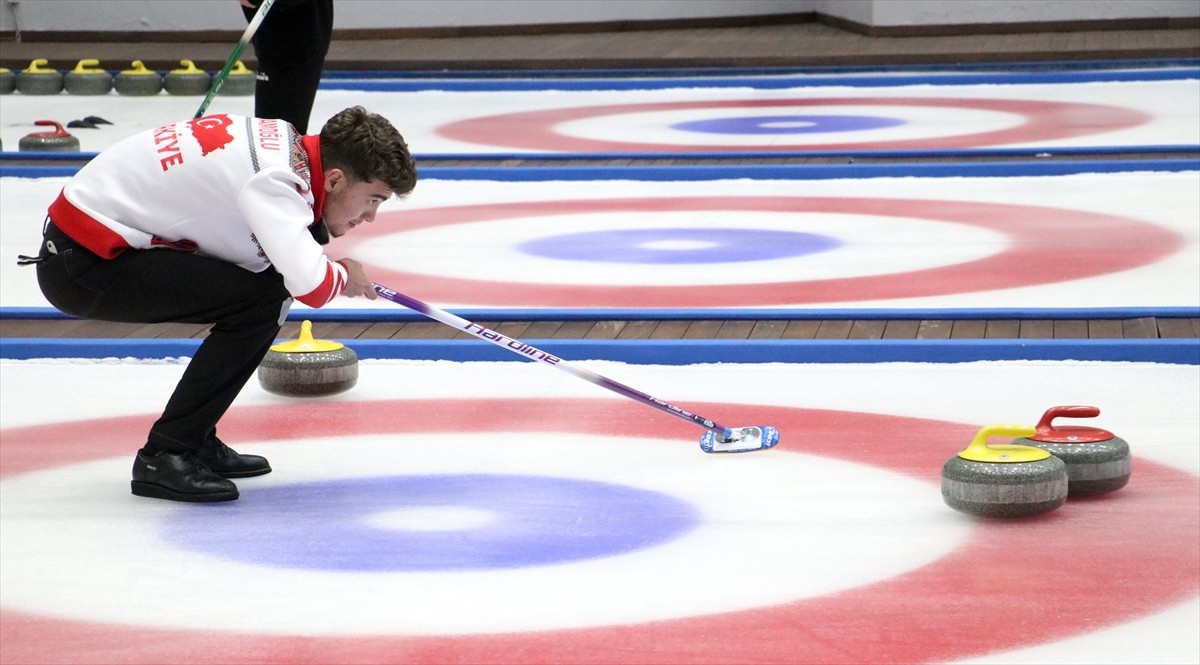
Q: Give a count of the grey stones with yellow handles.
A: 8